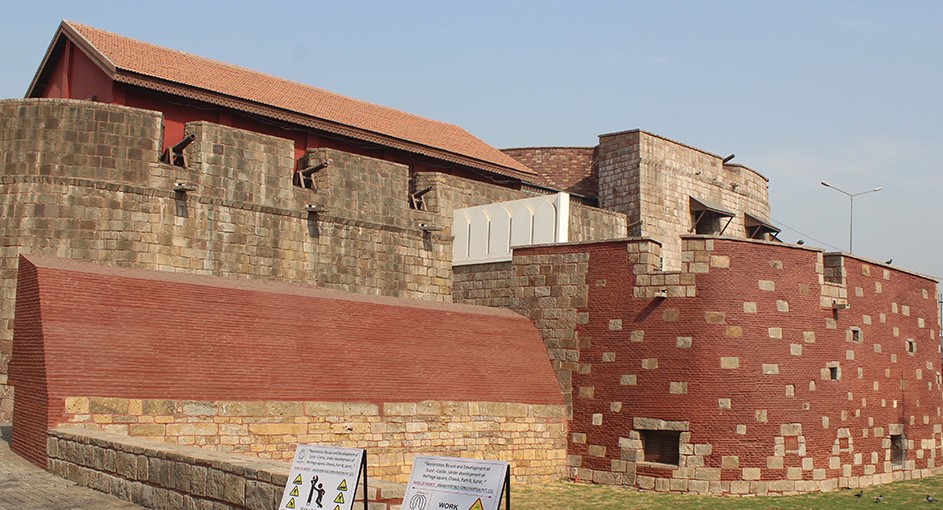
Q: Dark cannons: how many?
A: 4